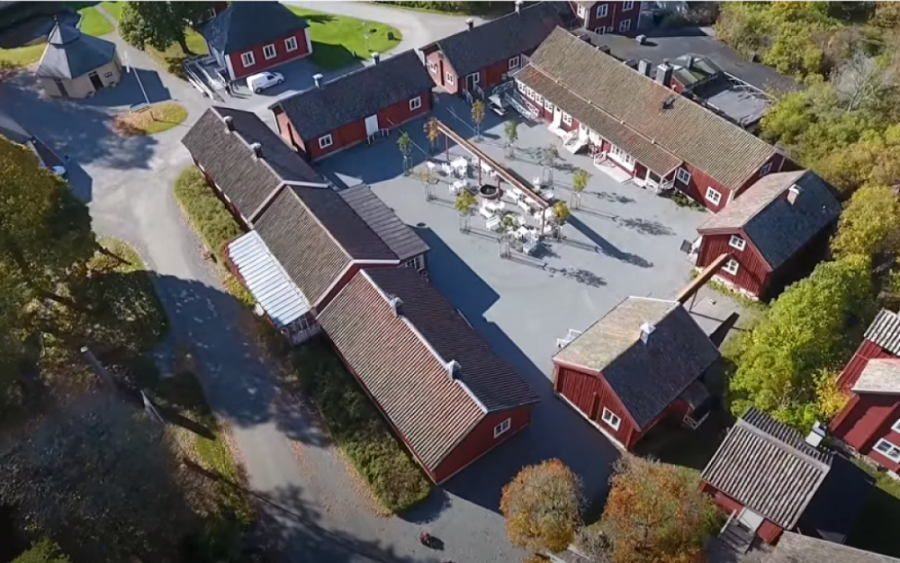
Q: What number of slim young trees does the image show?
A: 10